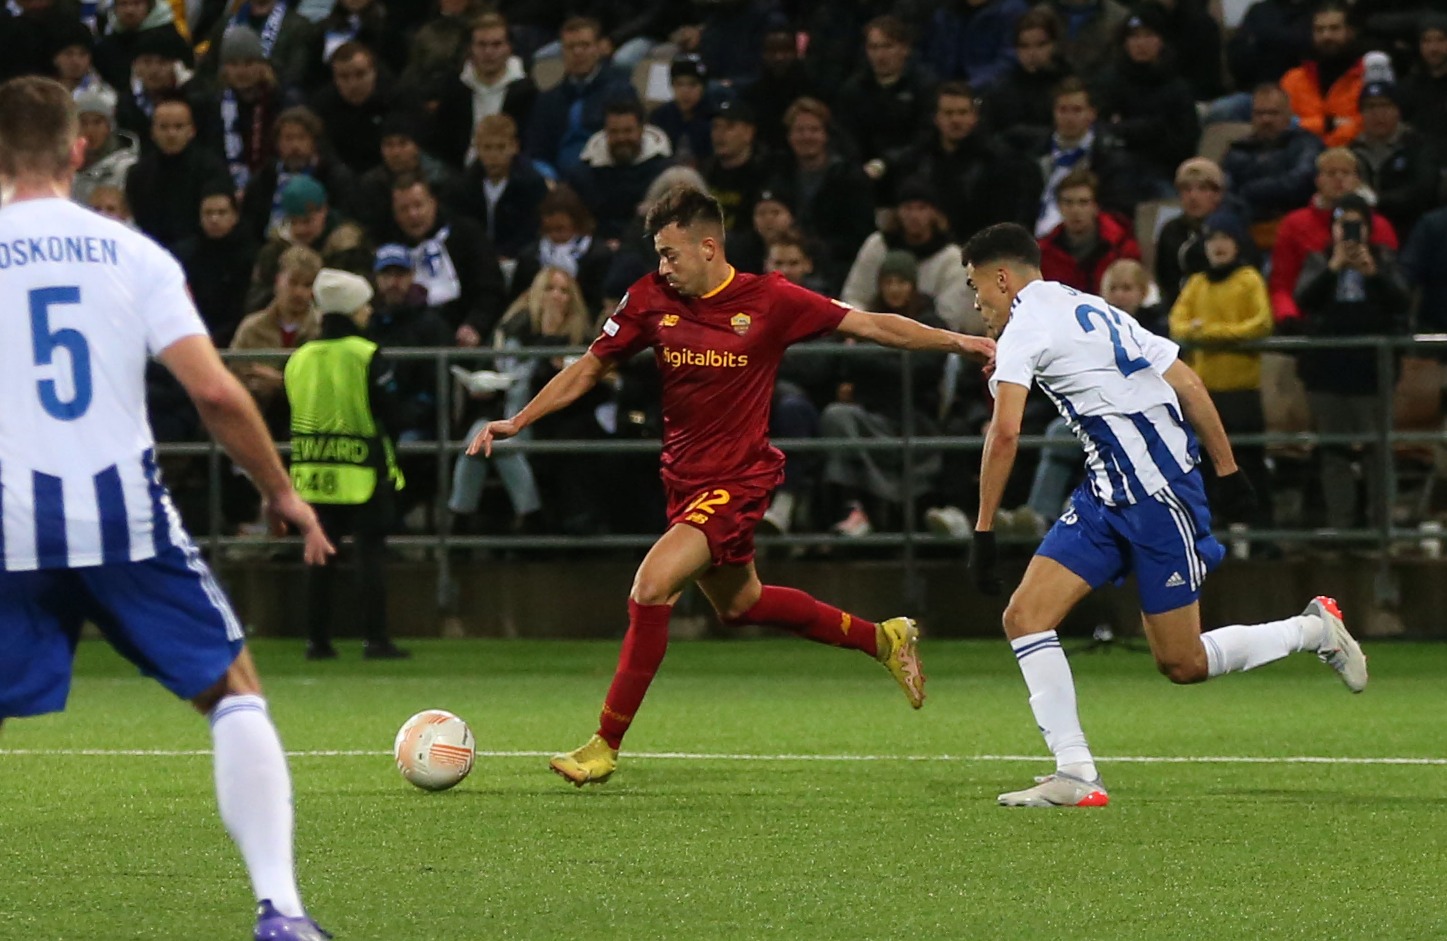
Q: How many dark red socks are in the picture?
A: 2